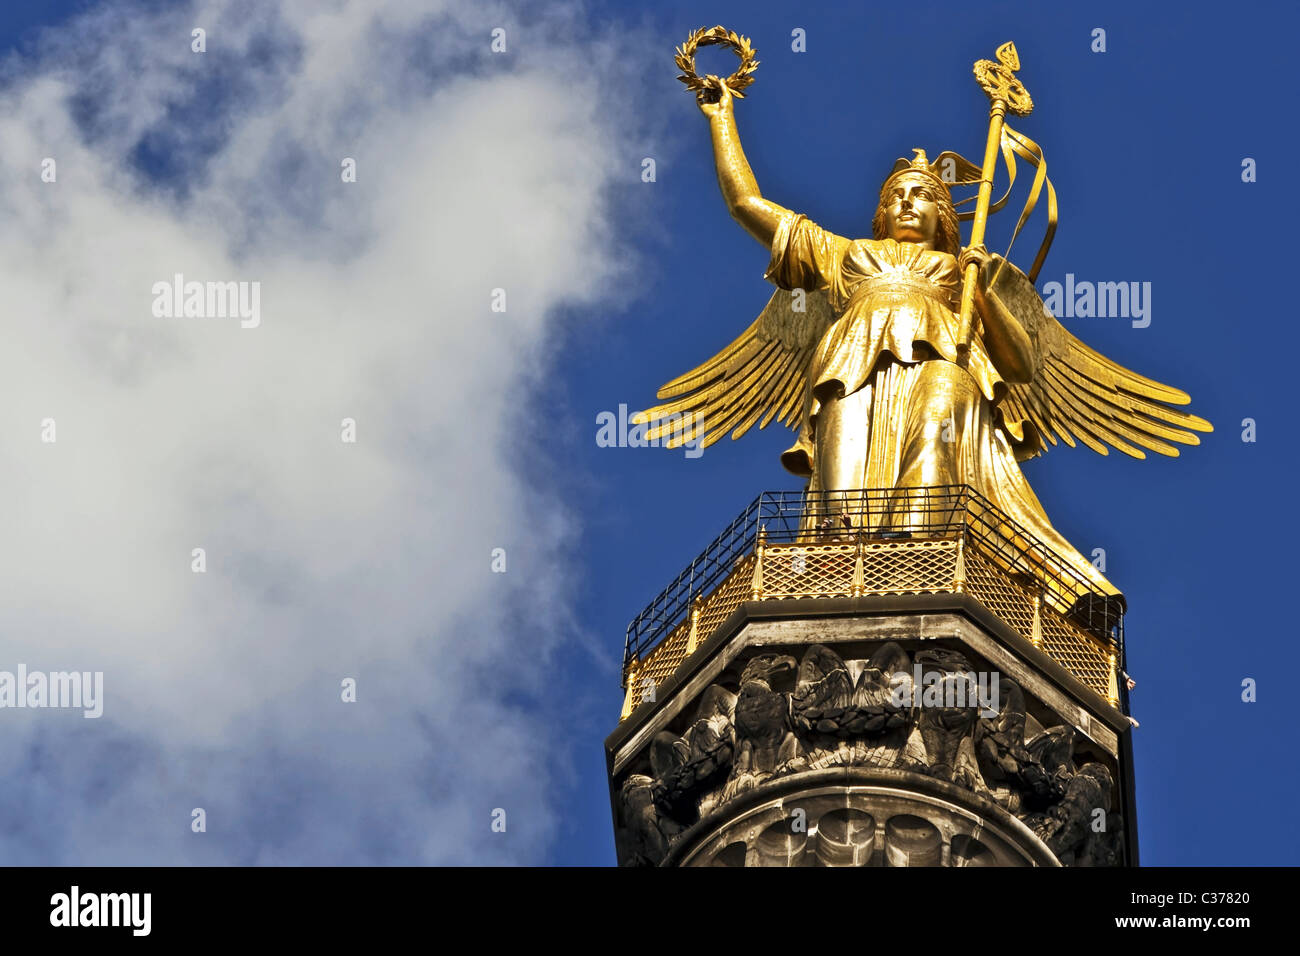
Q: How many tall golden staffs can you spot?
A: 1